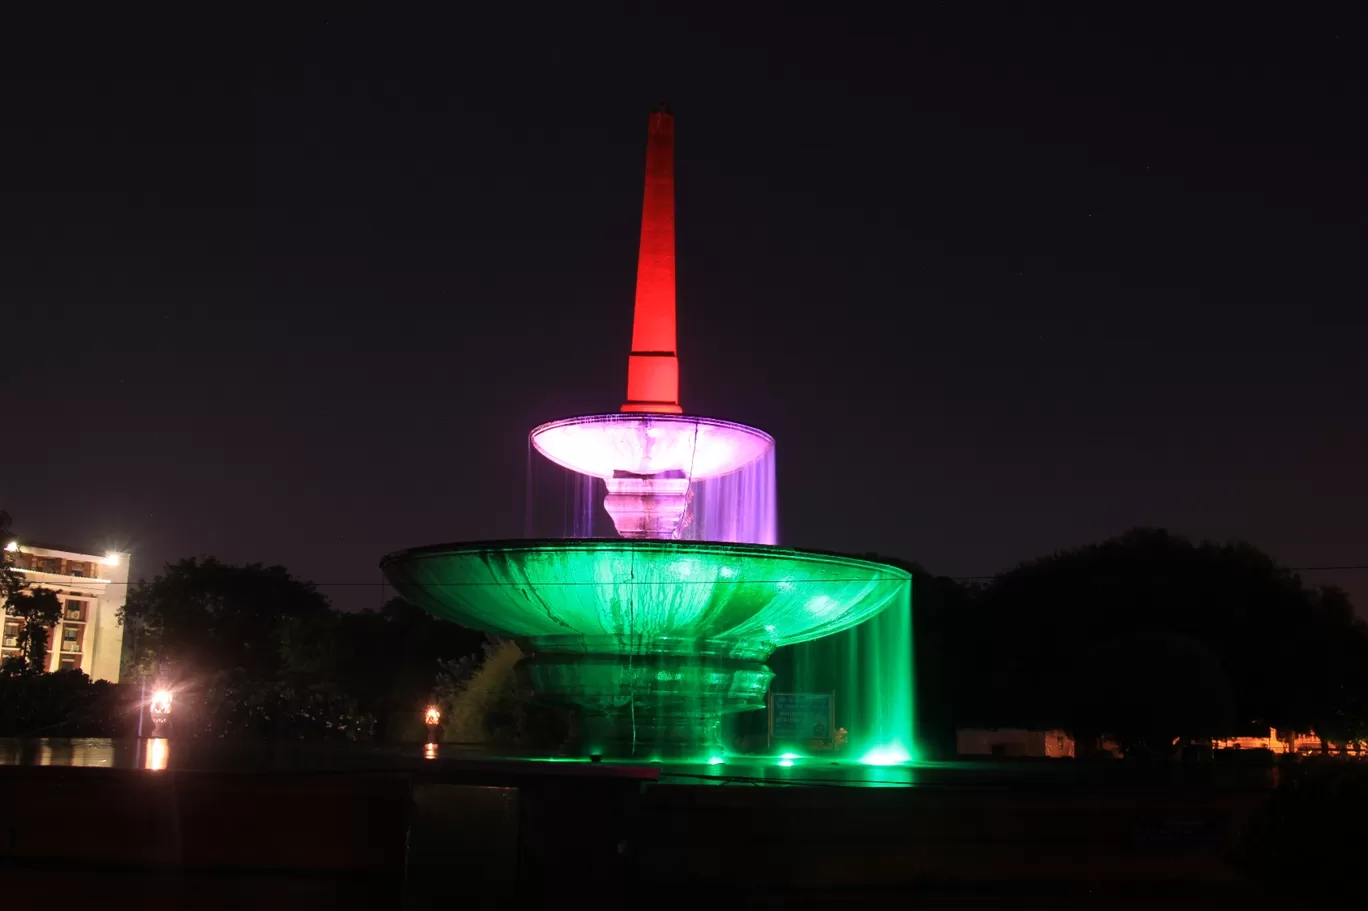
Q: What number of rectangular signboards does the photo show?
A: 1